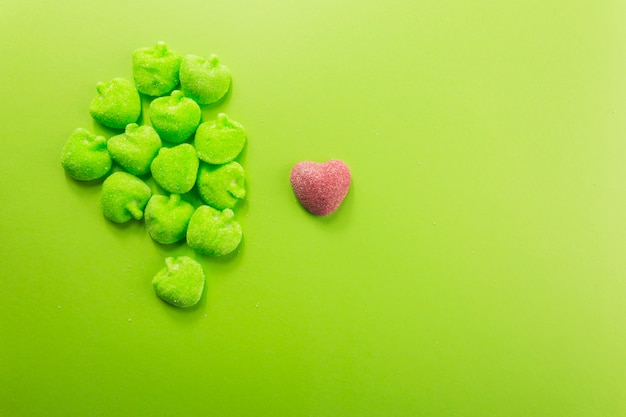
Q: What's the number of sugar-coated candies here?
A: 14